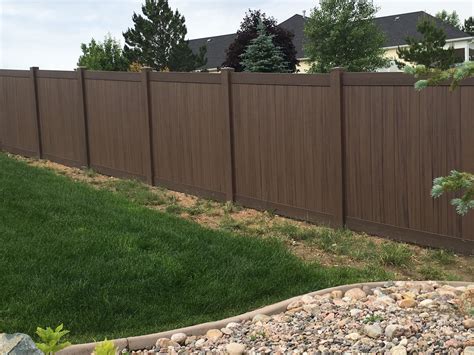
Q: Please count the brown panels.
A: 6